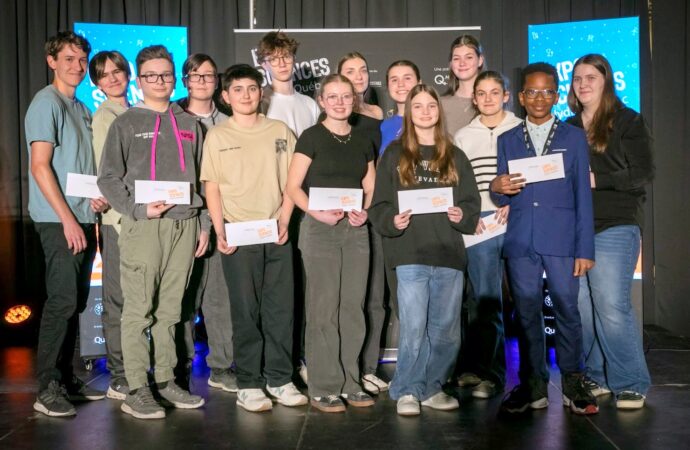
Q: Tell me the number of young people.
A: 14